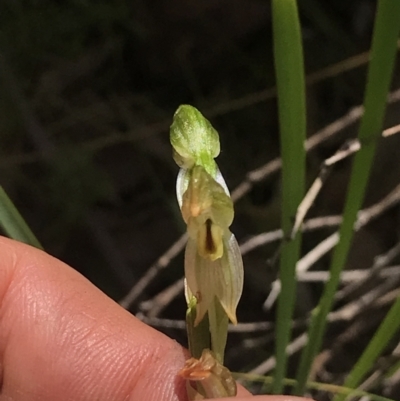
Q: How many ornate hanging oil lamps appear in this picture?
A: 0